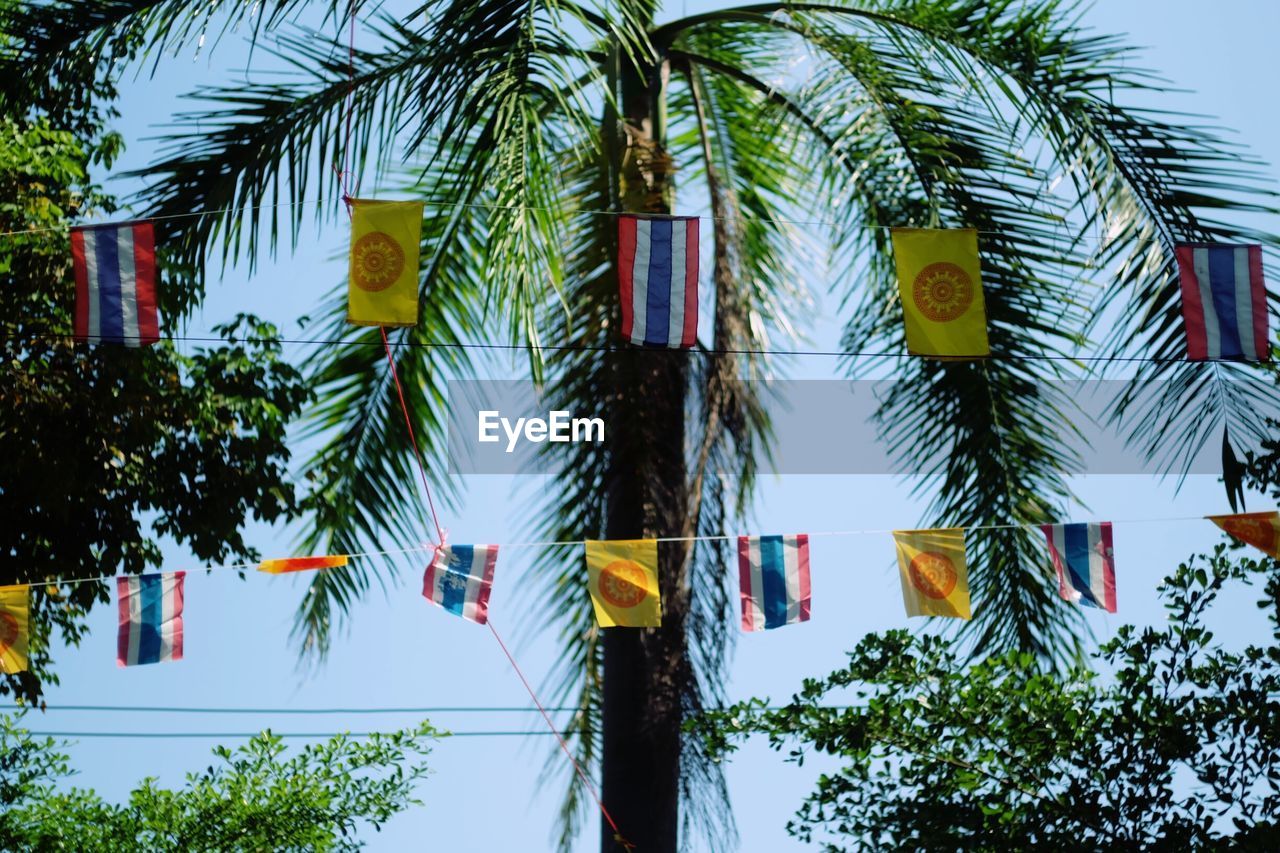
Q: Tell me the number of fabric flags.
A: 14